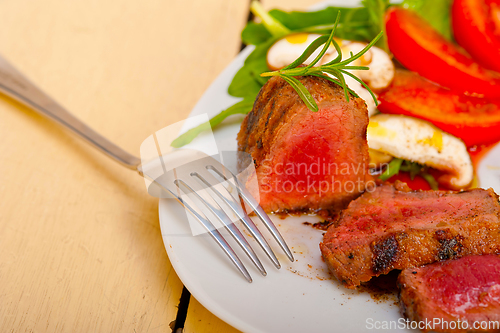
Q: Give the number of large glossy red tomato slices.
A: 3